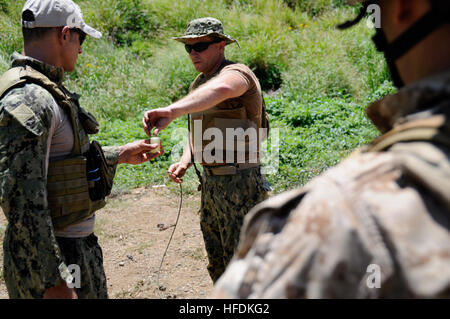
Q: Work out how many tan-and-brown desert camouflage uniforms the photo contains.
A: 1